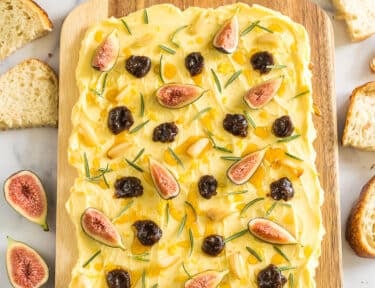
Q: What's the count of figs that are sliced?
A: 11